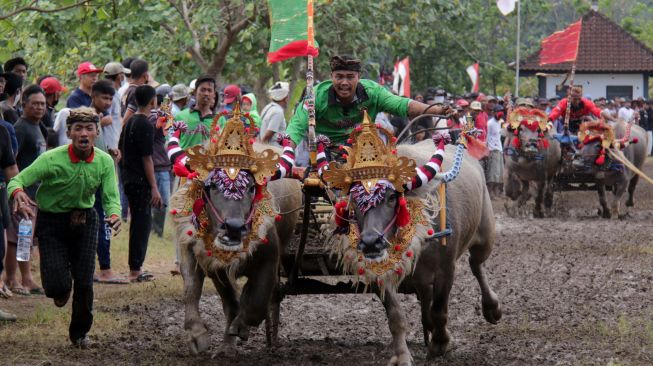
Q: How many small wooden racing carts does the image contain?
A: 2